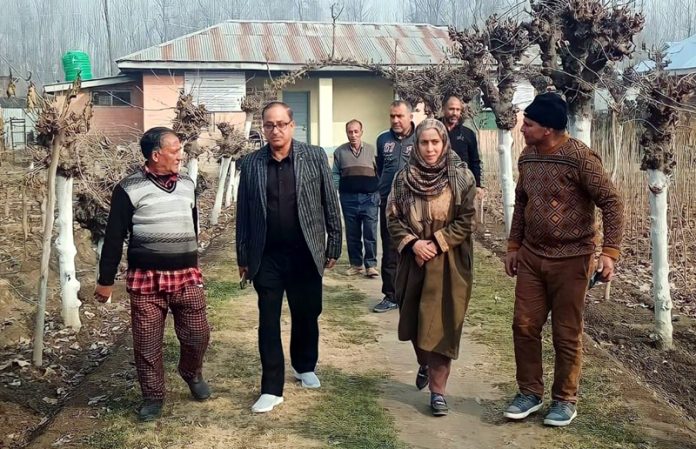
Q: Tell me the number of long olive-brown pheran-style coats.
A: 1